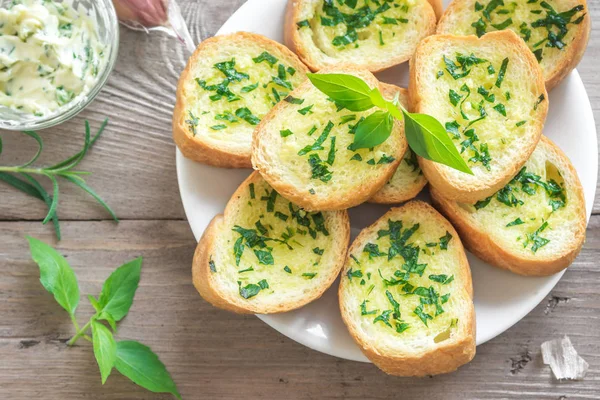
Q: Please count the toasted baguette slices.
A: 9